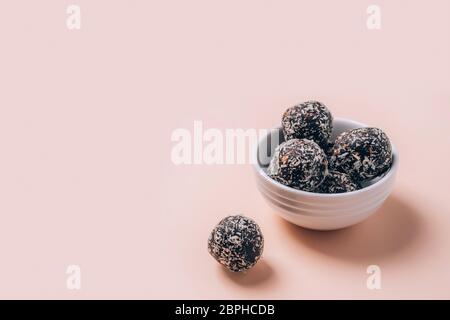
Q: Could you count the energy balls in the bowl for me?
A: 4